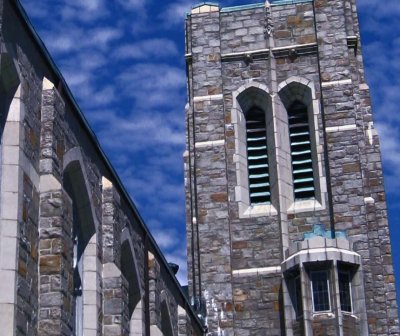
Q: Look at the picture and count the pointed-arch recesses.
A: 6